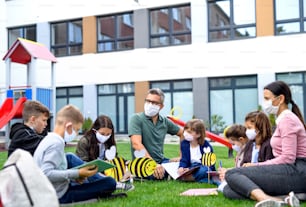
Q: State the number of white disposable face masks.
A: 7